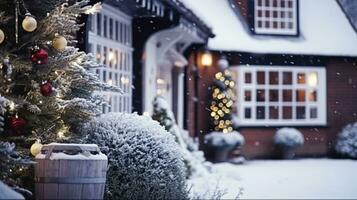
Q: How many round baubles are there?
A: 7